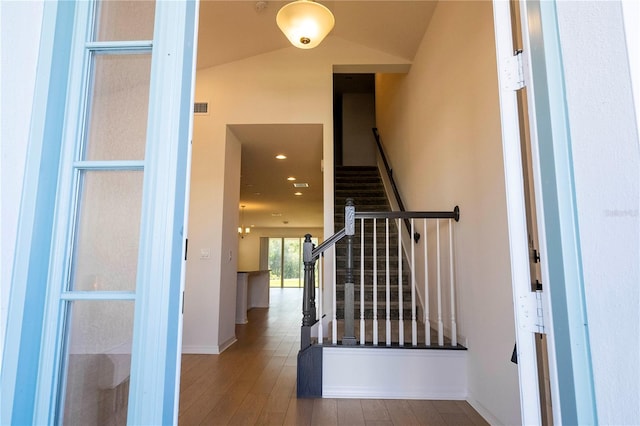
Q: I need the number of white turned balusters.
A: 10